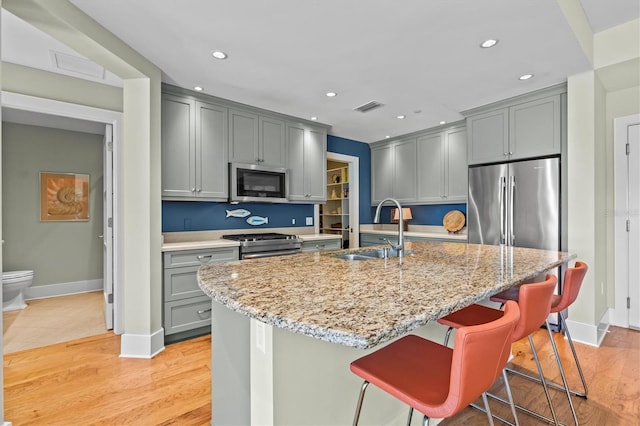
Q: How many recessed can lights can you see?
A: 9